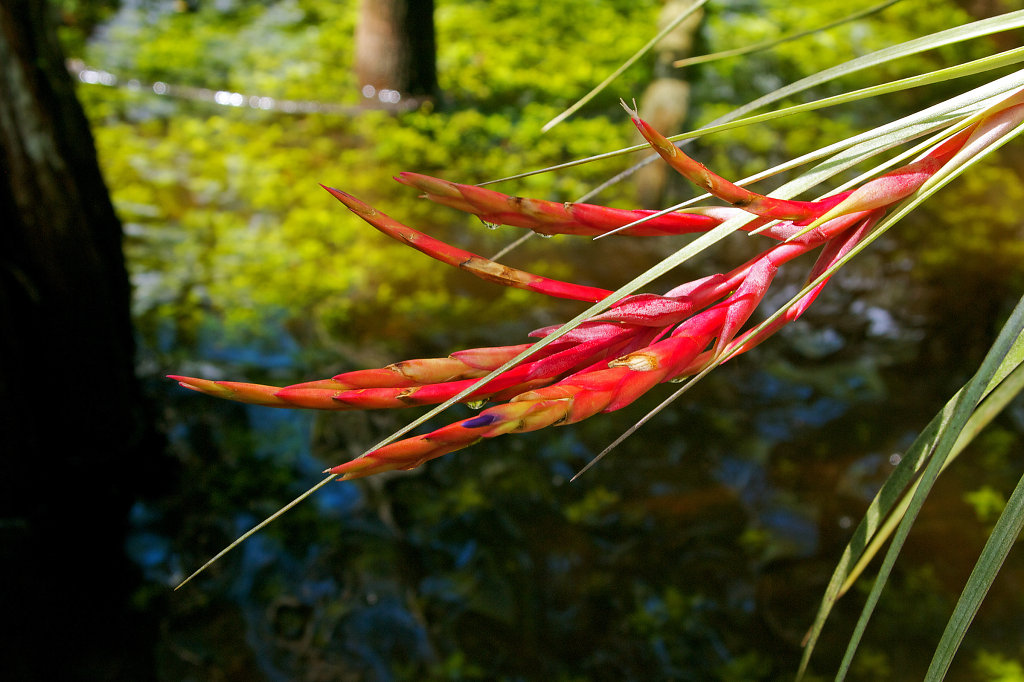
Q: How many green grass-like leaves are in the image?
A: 12